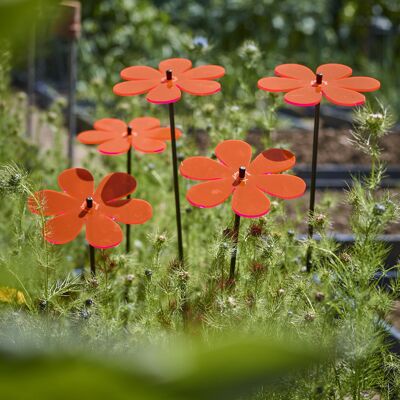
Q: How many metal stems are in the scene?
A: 5